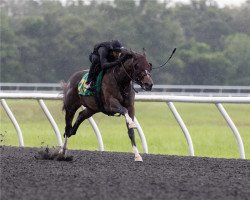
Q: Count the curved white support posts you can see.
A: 6